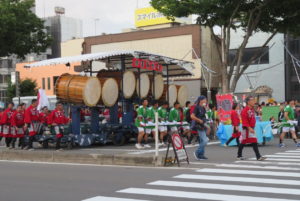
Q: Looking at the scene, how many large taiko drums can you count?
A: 7